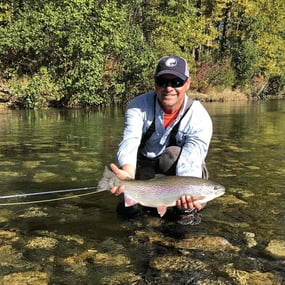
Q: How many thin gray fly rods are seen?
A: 1